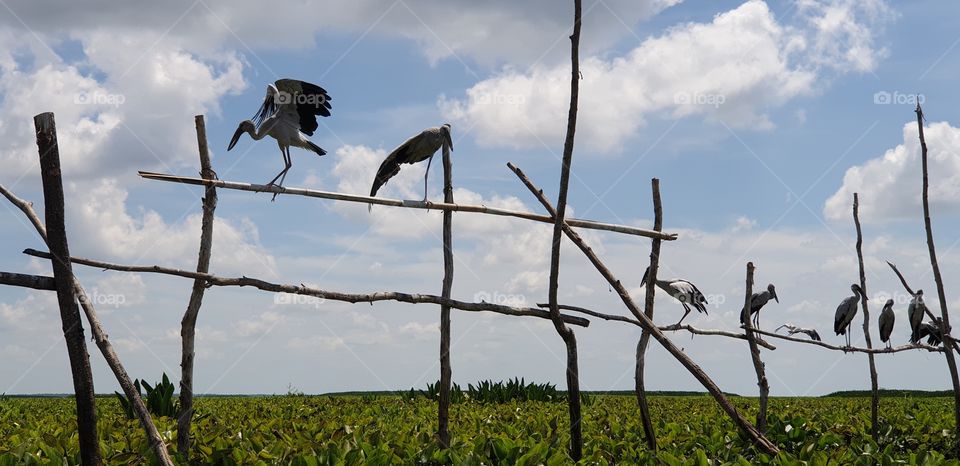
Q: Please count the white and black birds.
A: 9